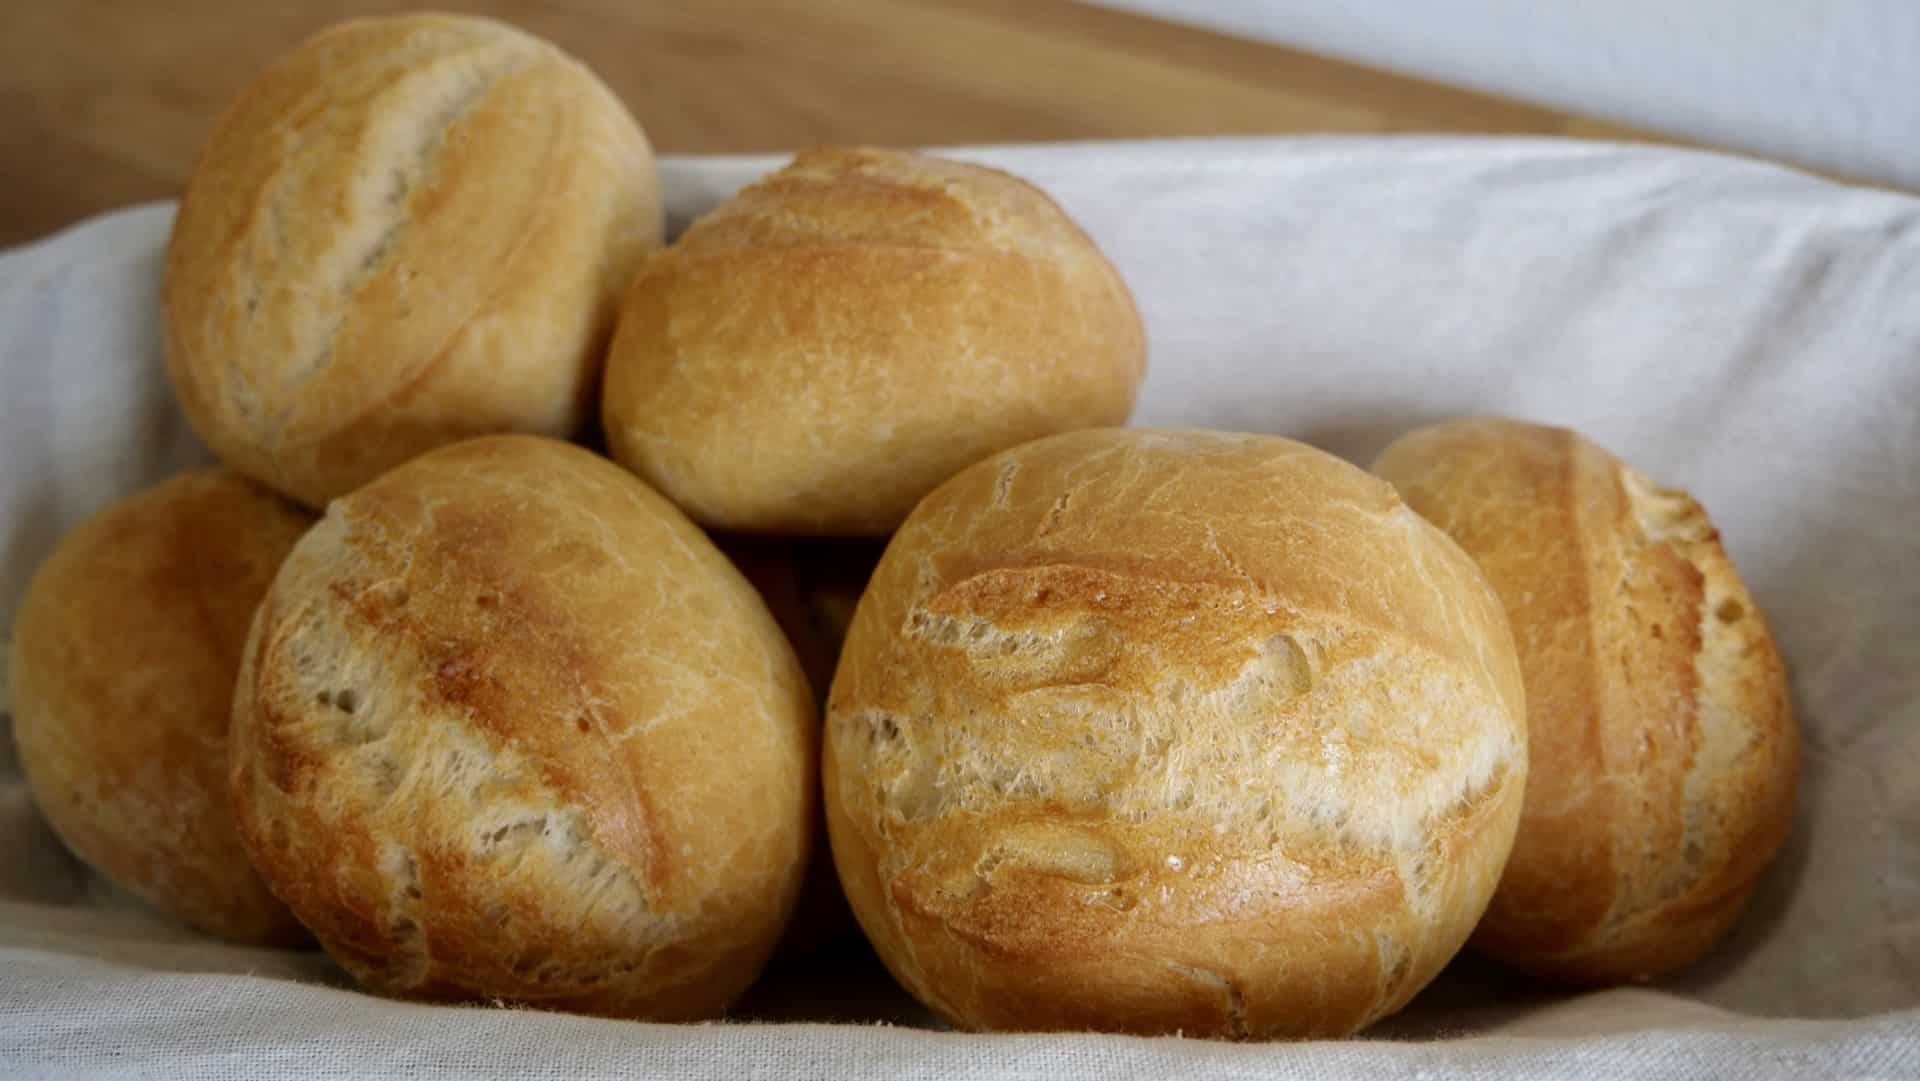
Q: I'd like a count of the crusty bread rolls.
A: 6